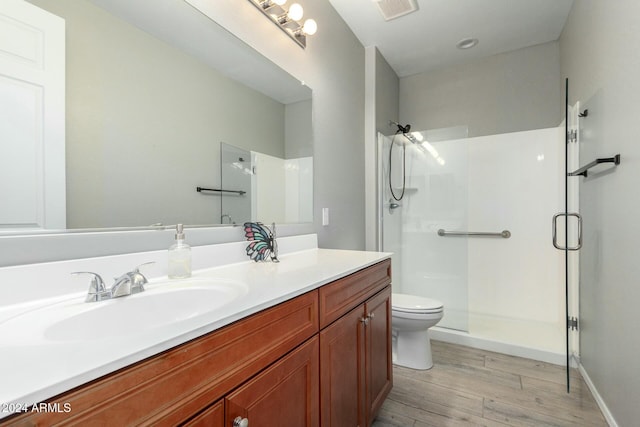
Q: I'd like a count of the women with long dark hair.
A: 0